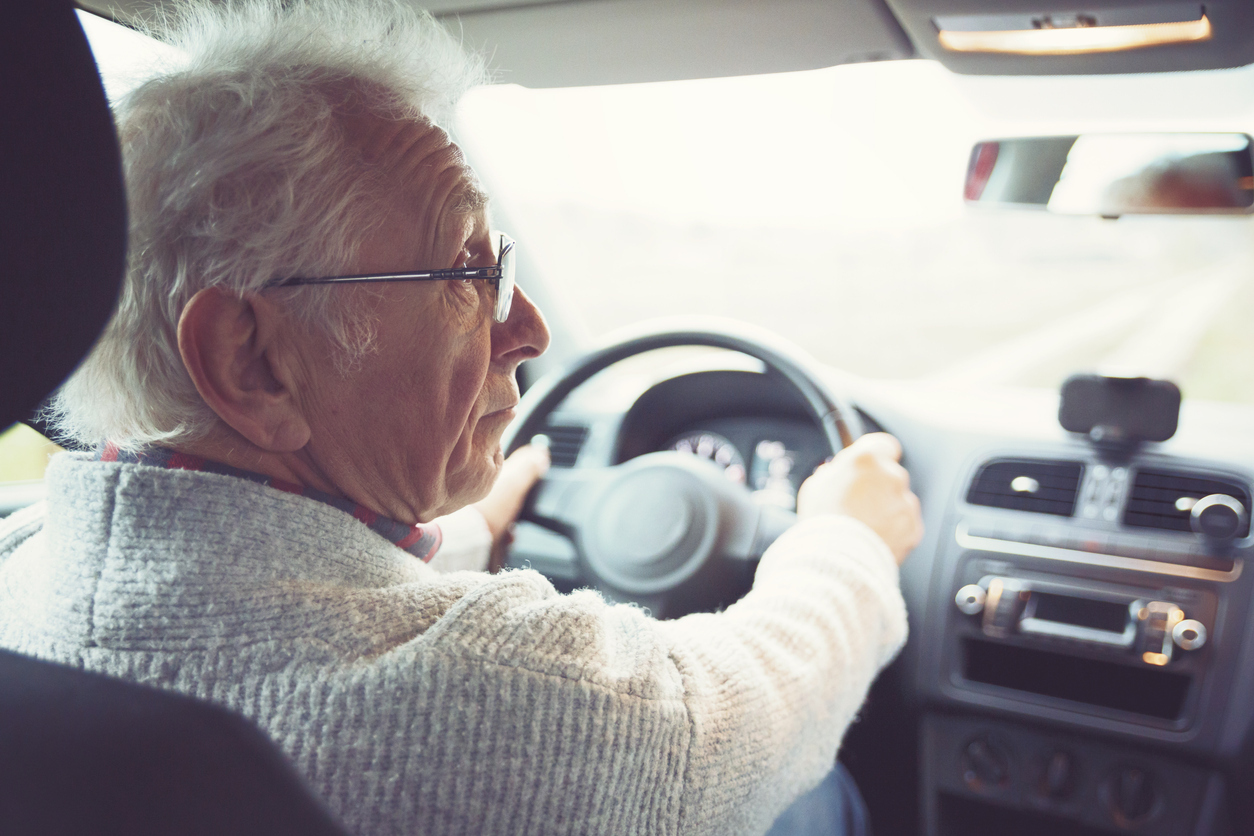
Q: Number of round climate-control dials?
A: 3